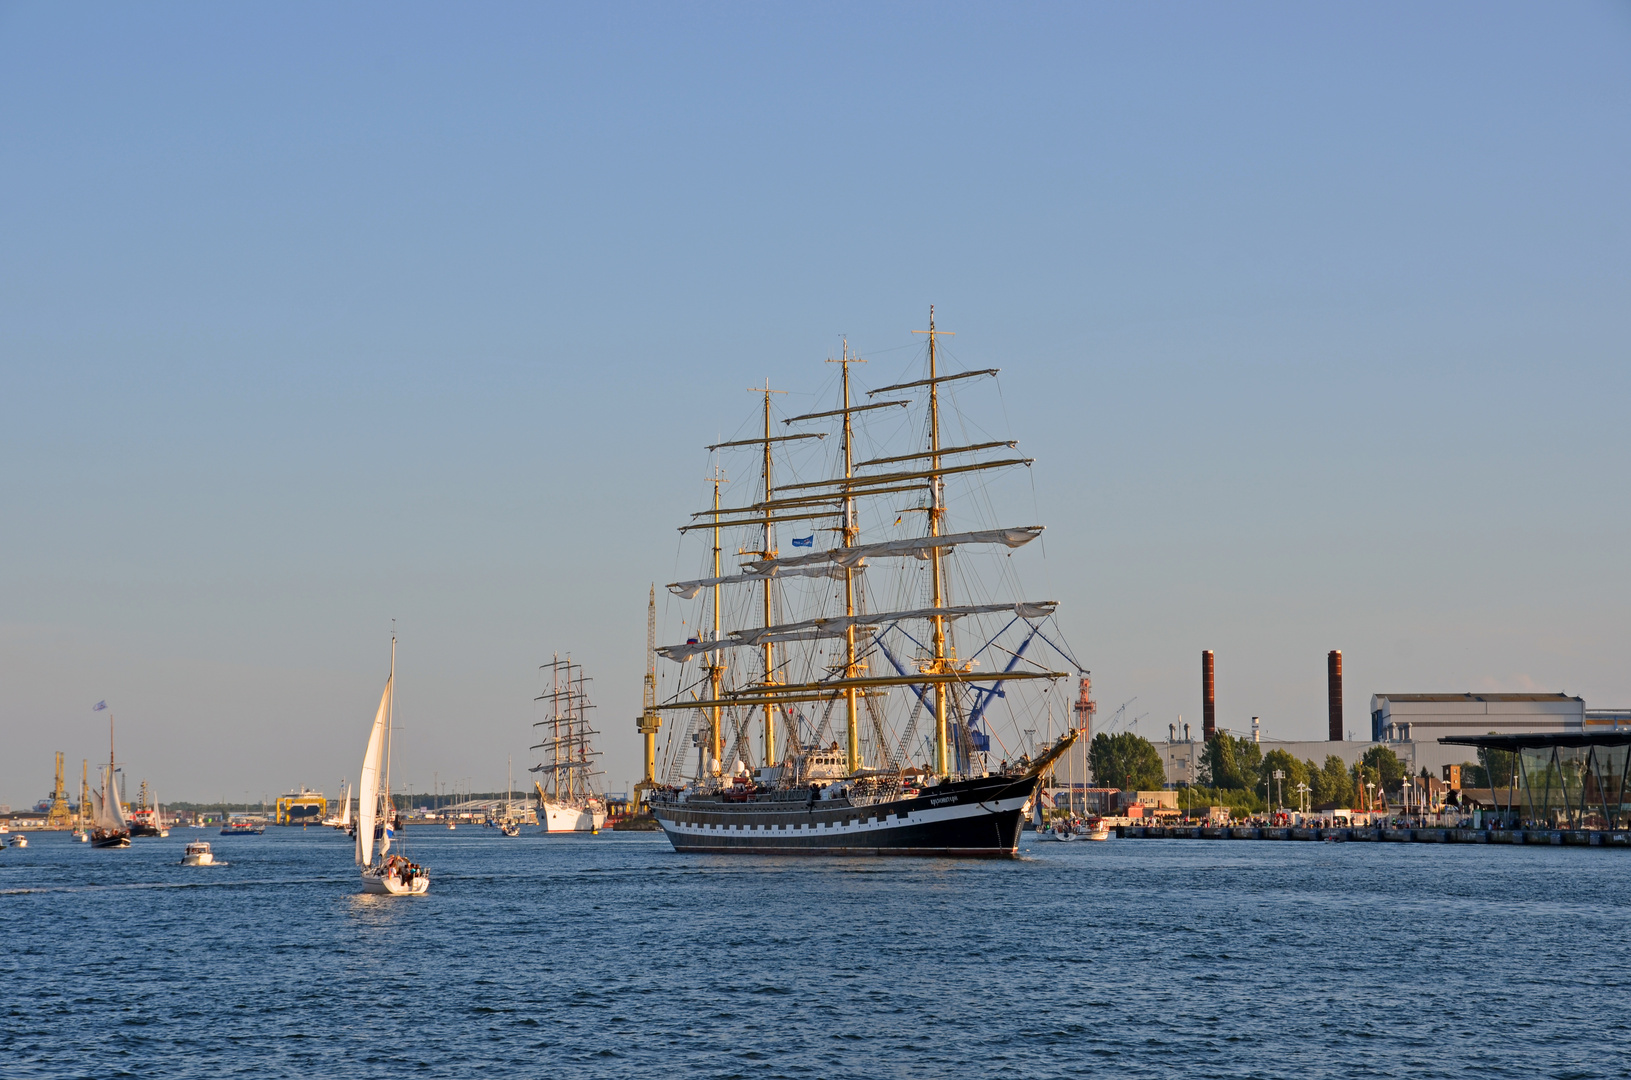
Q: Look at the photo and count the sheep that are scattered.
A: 0